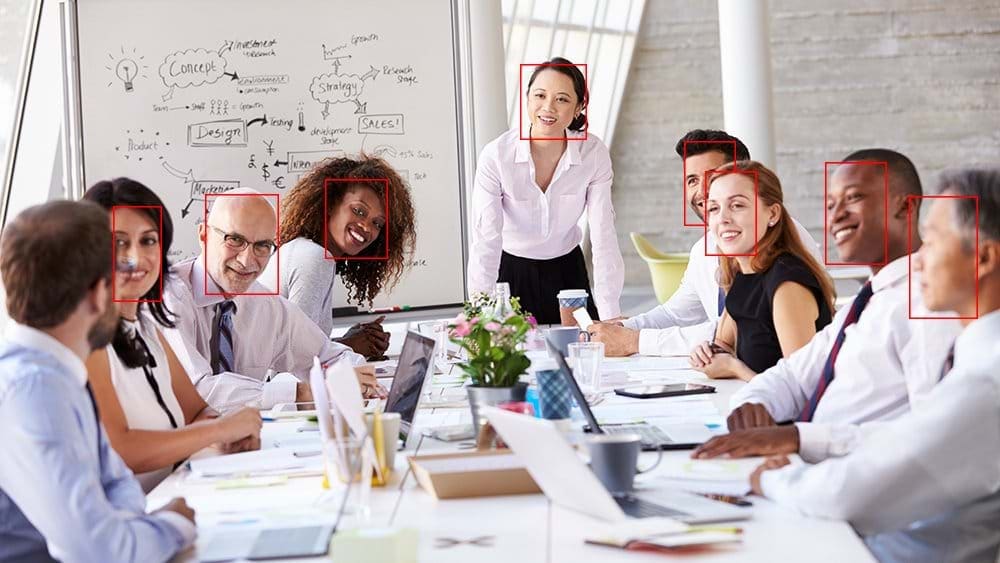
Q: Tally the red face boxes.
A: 8